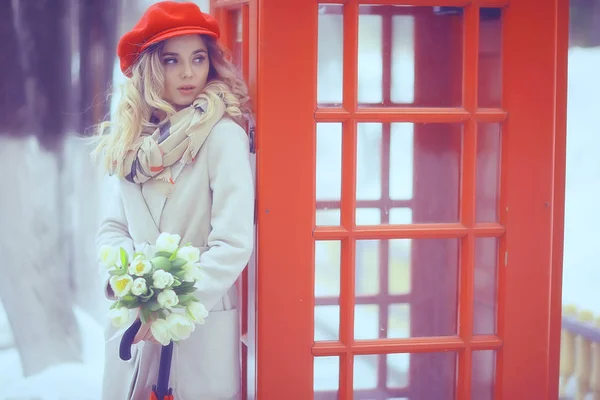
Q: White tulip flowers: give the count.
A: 13